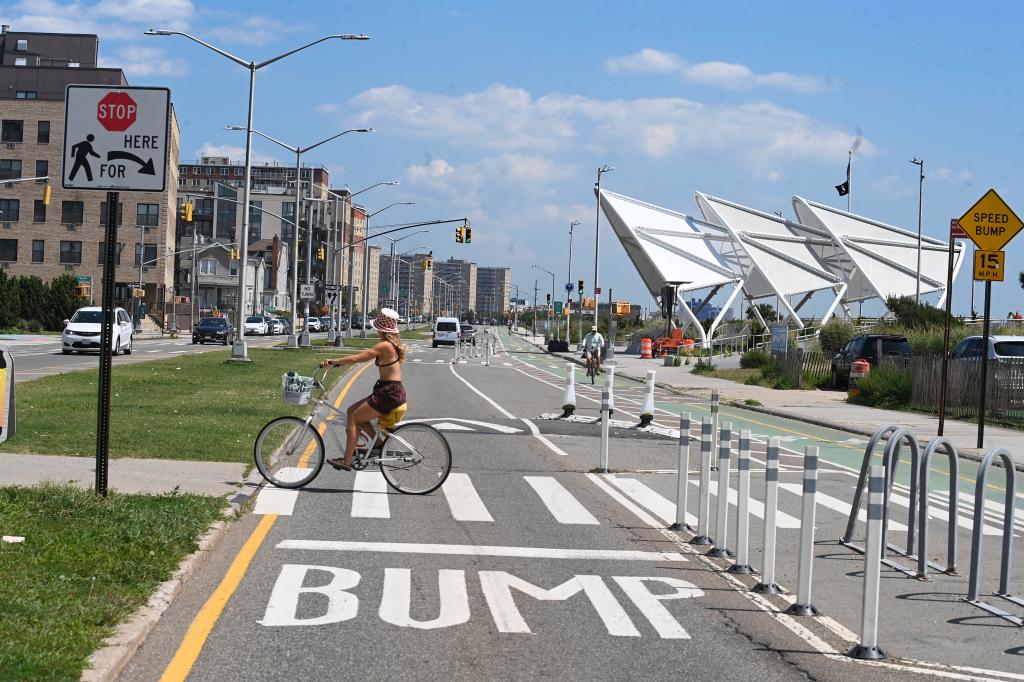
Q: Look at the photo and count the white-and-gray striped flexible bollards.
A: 9